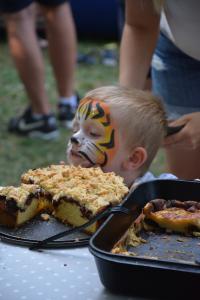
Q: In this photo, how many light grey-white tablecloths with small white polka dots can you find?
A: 1